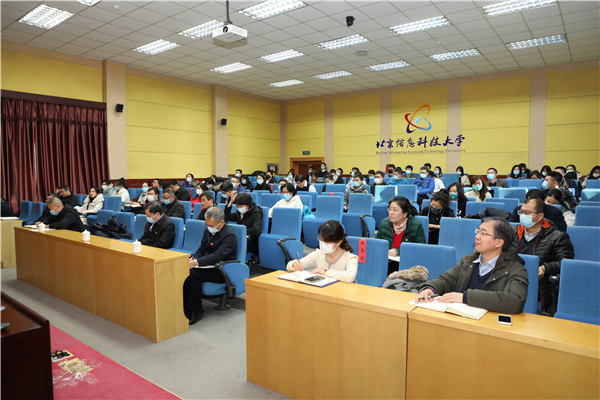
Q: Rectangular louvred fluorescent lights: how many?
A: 15